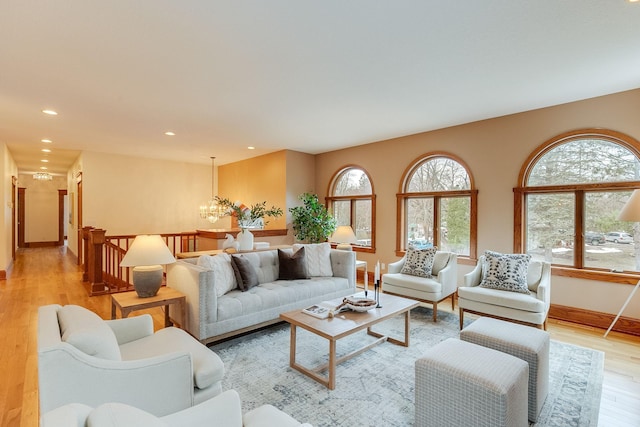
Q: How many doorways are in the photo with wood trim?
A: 4